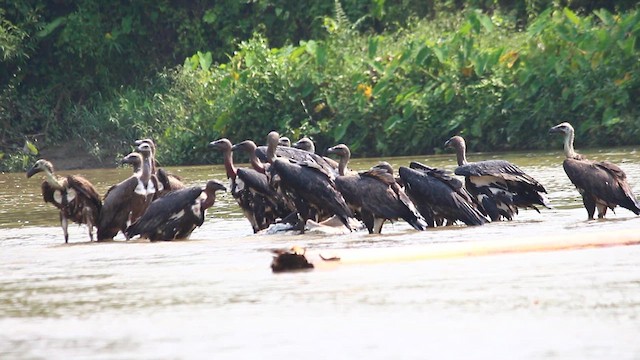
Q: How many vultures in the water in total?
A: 15